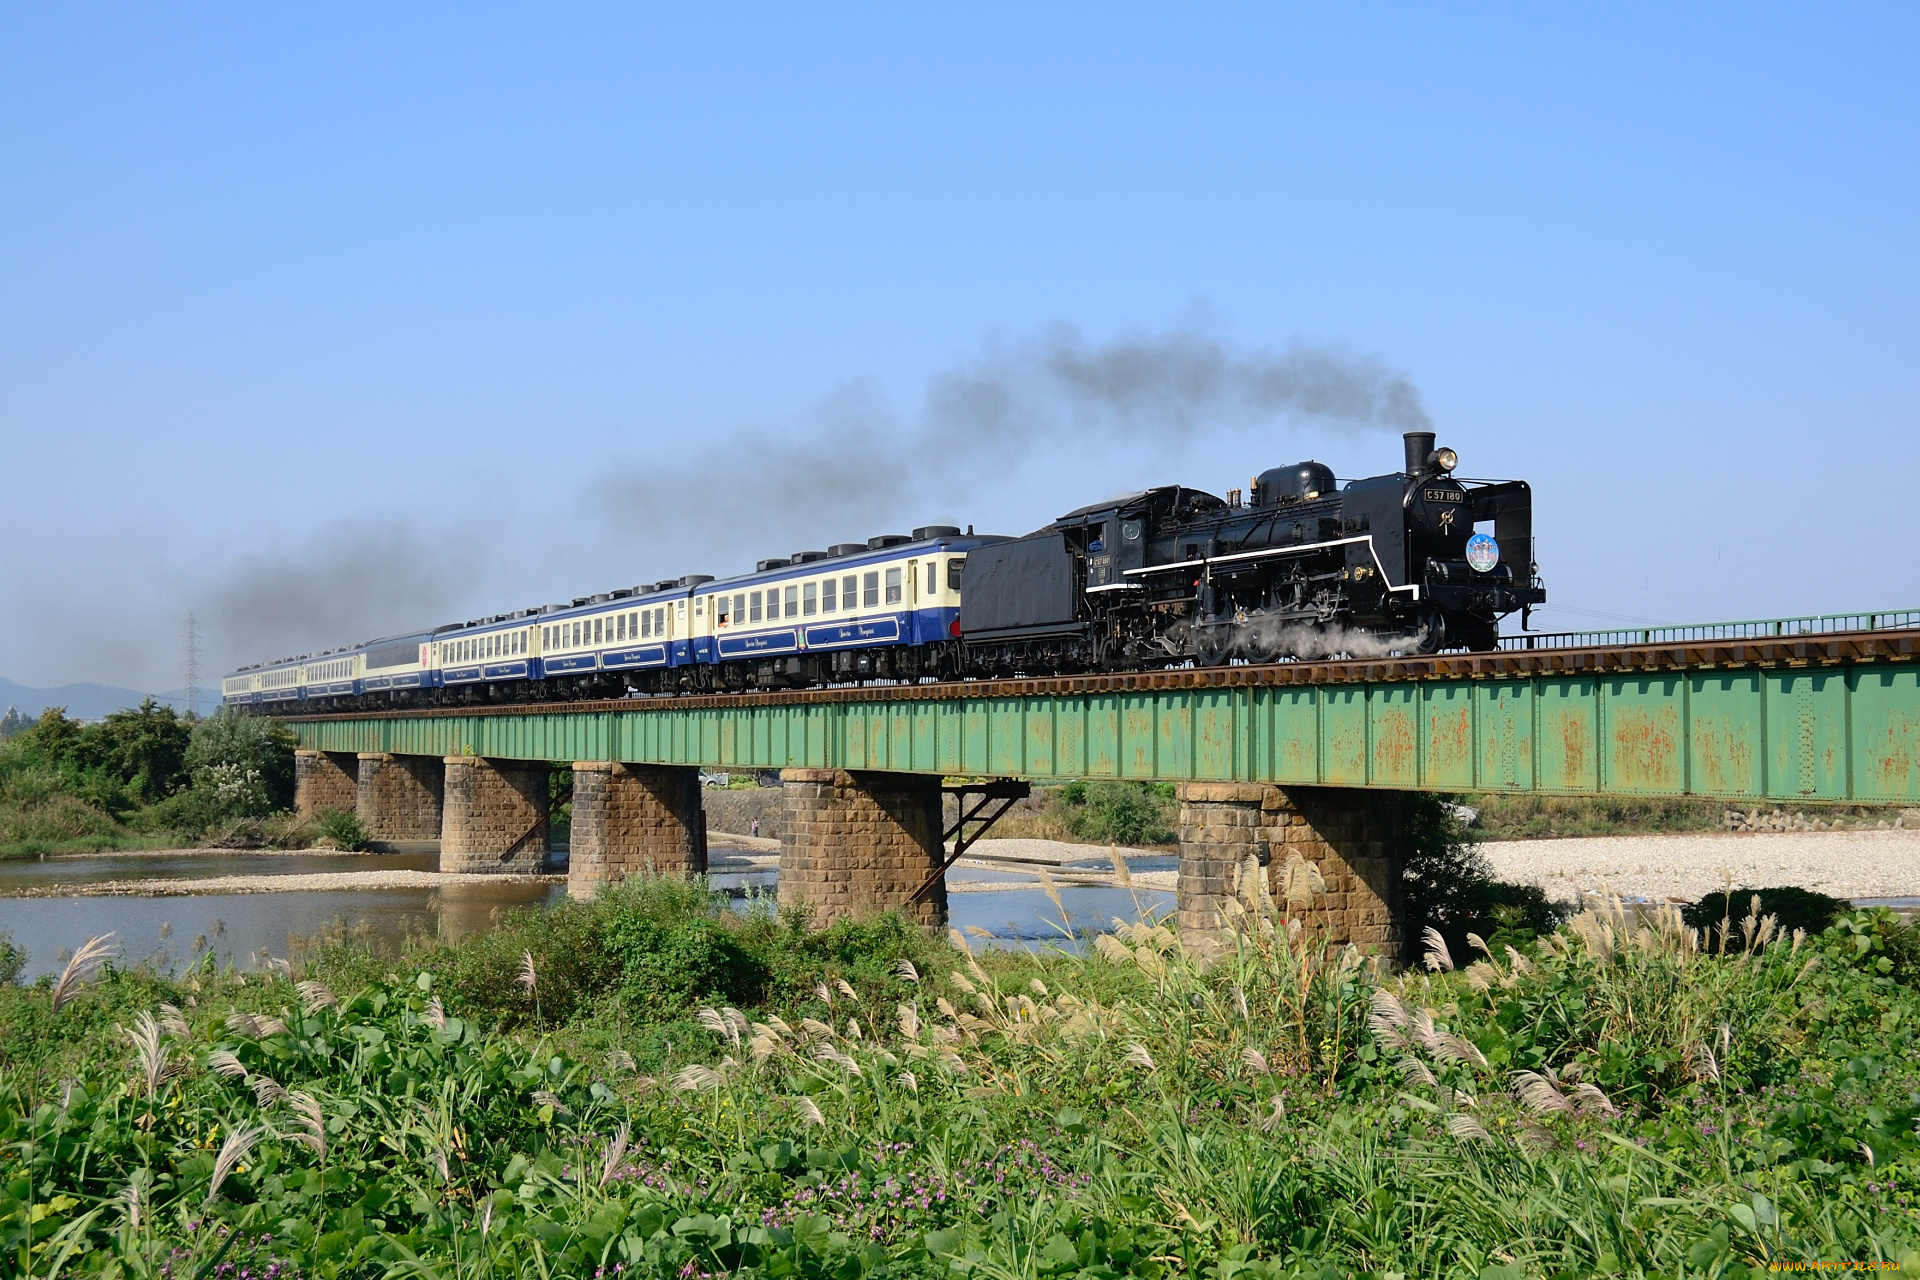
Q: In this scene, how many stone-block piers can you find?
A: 6